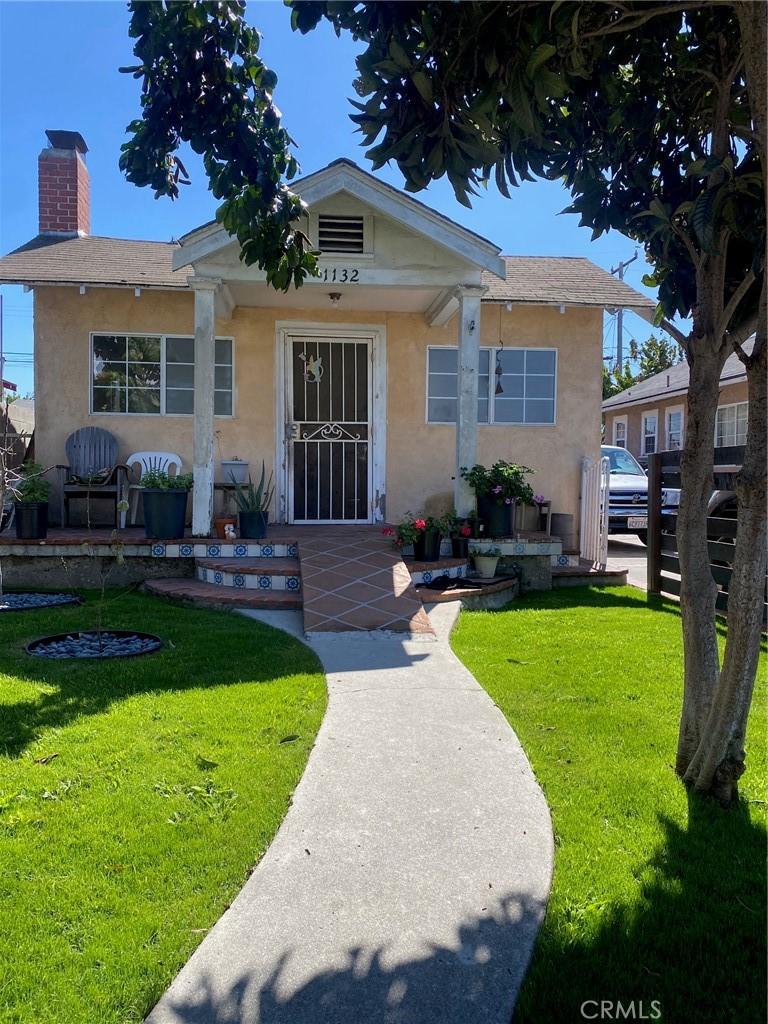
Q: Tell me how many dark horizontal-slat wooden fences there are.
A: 1